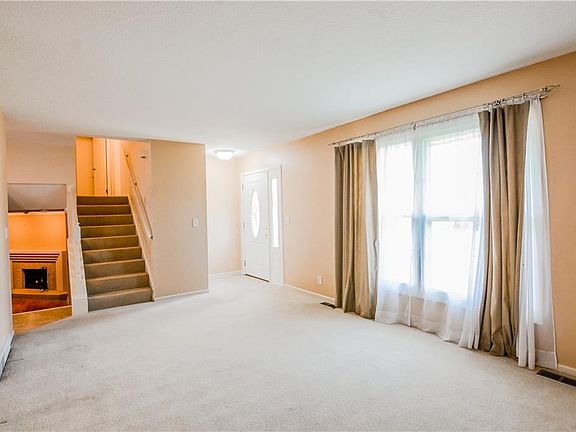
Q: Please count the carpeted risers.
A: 9